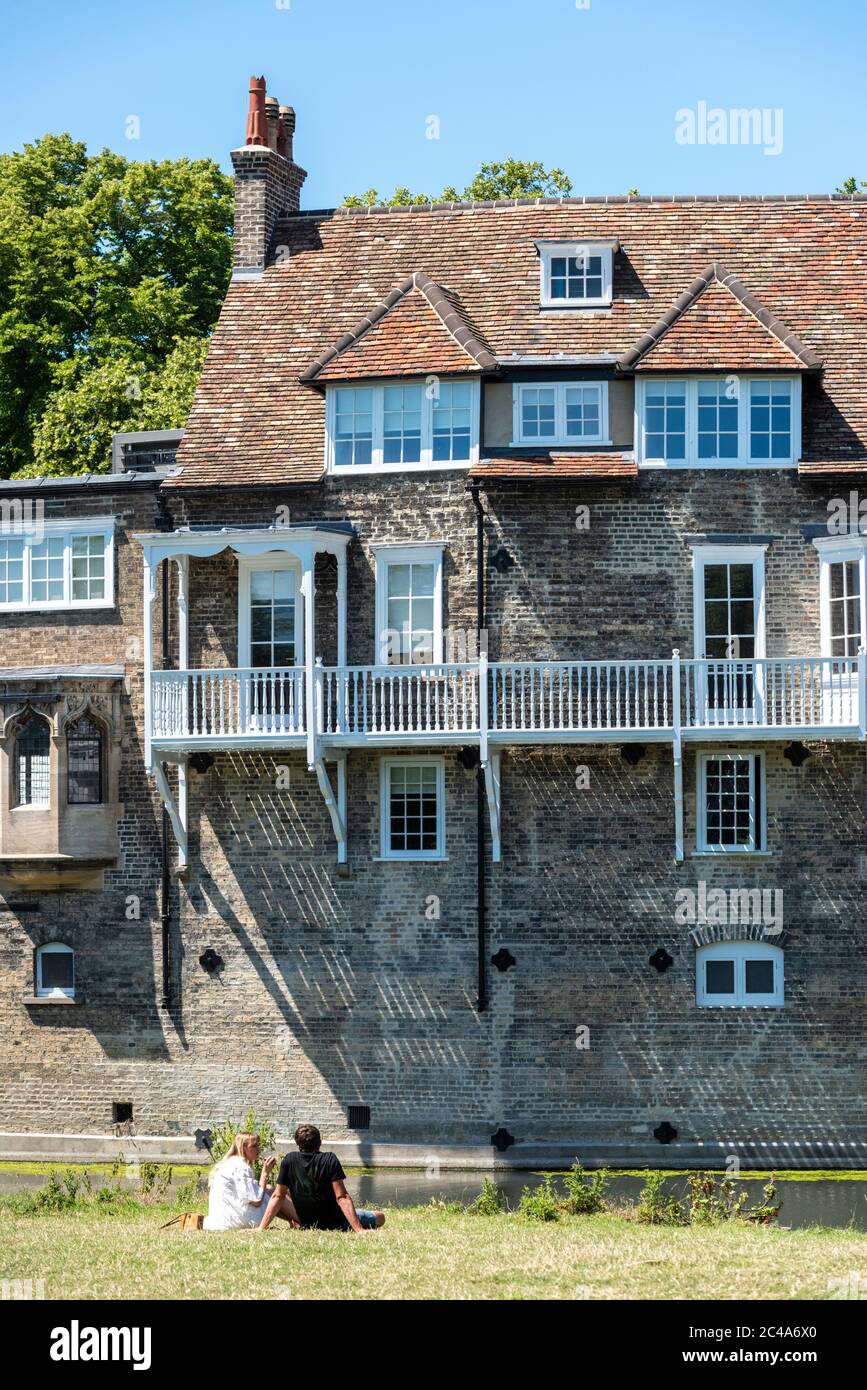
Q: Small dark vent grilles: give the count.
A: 2